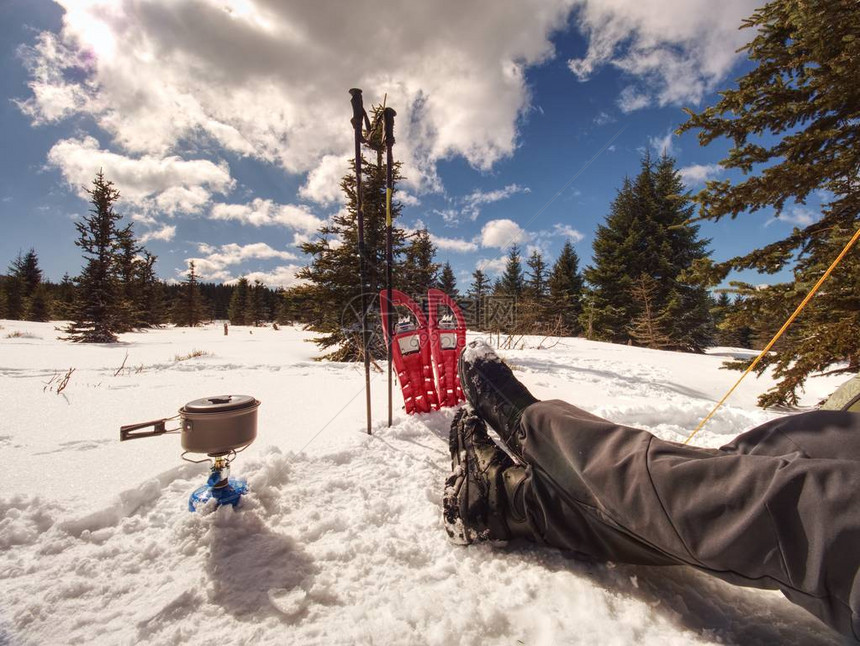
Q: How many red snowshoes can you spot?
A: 2